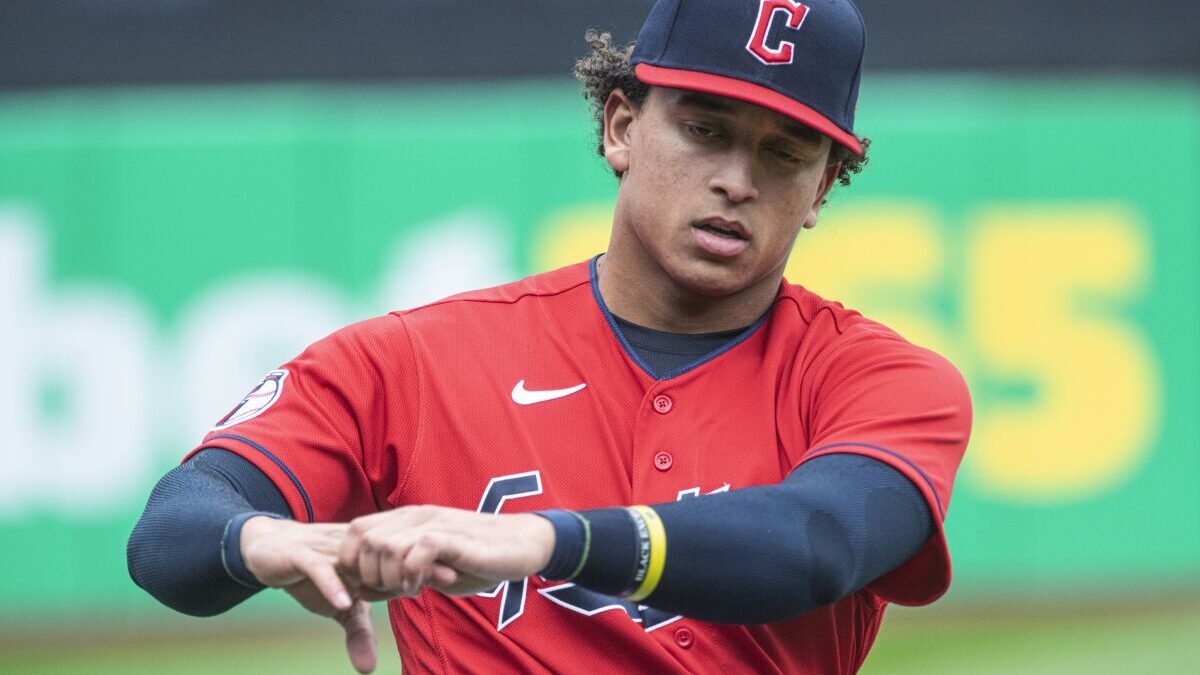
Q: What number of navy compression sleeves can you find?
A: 2